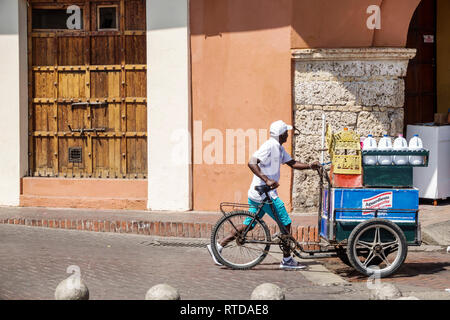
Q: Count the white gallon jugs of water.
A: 4